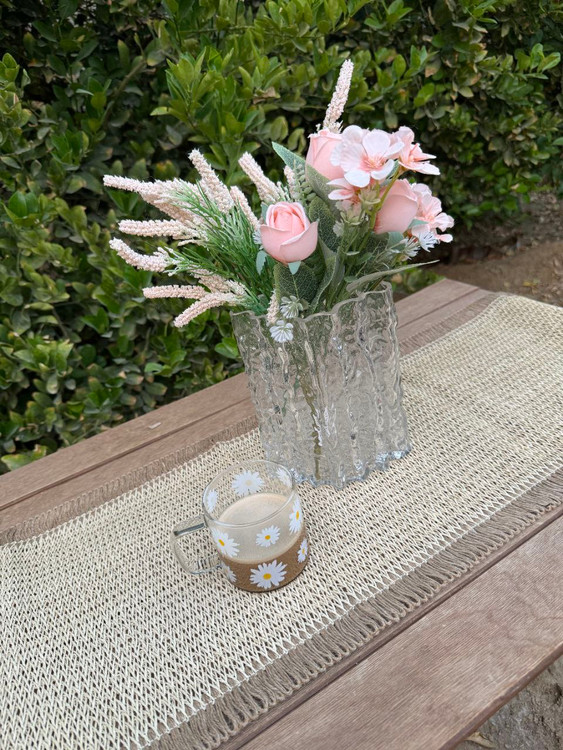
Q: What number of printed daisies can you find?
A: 9